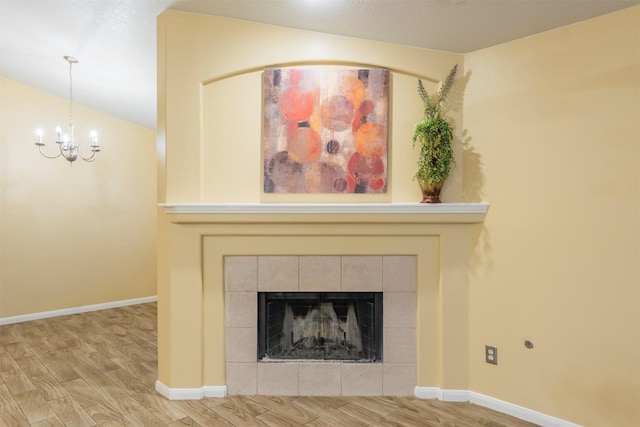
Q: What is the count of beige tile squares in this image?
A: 14